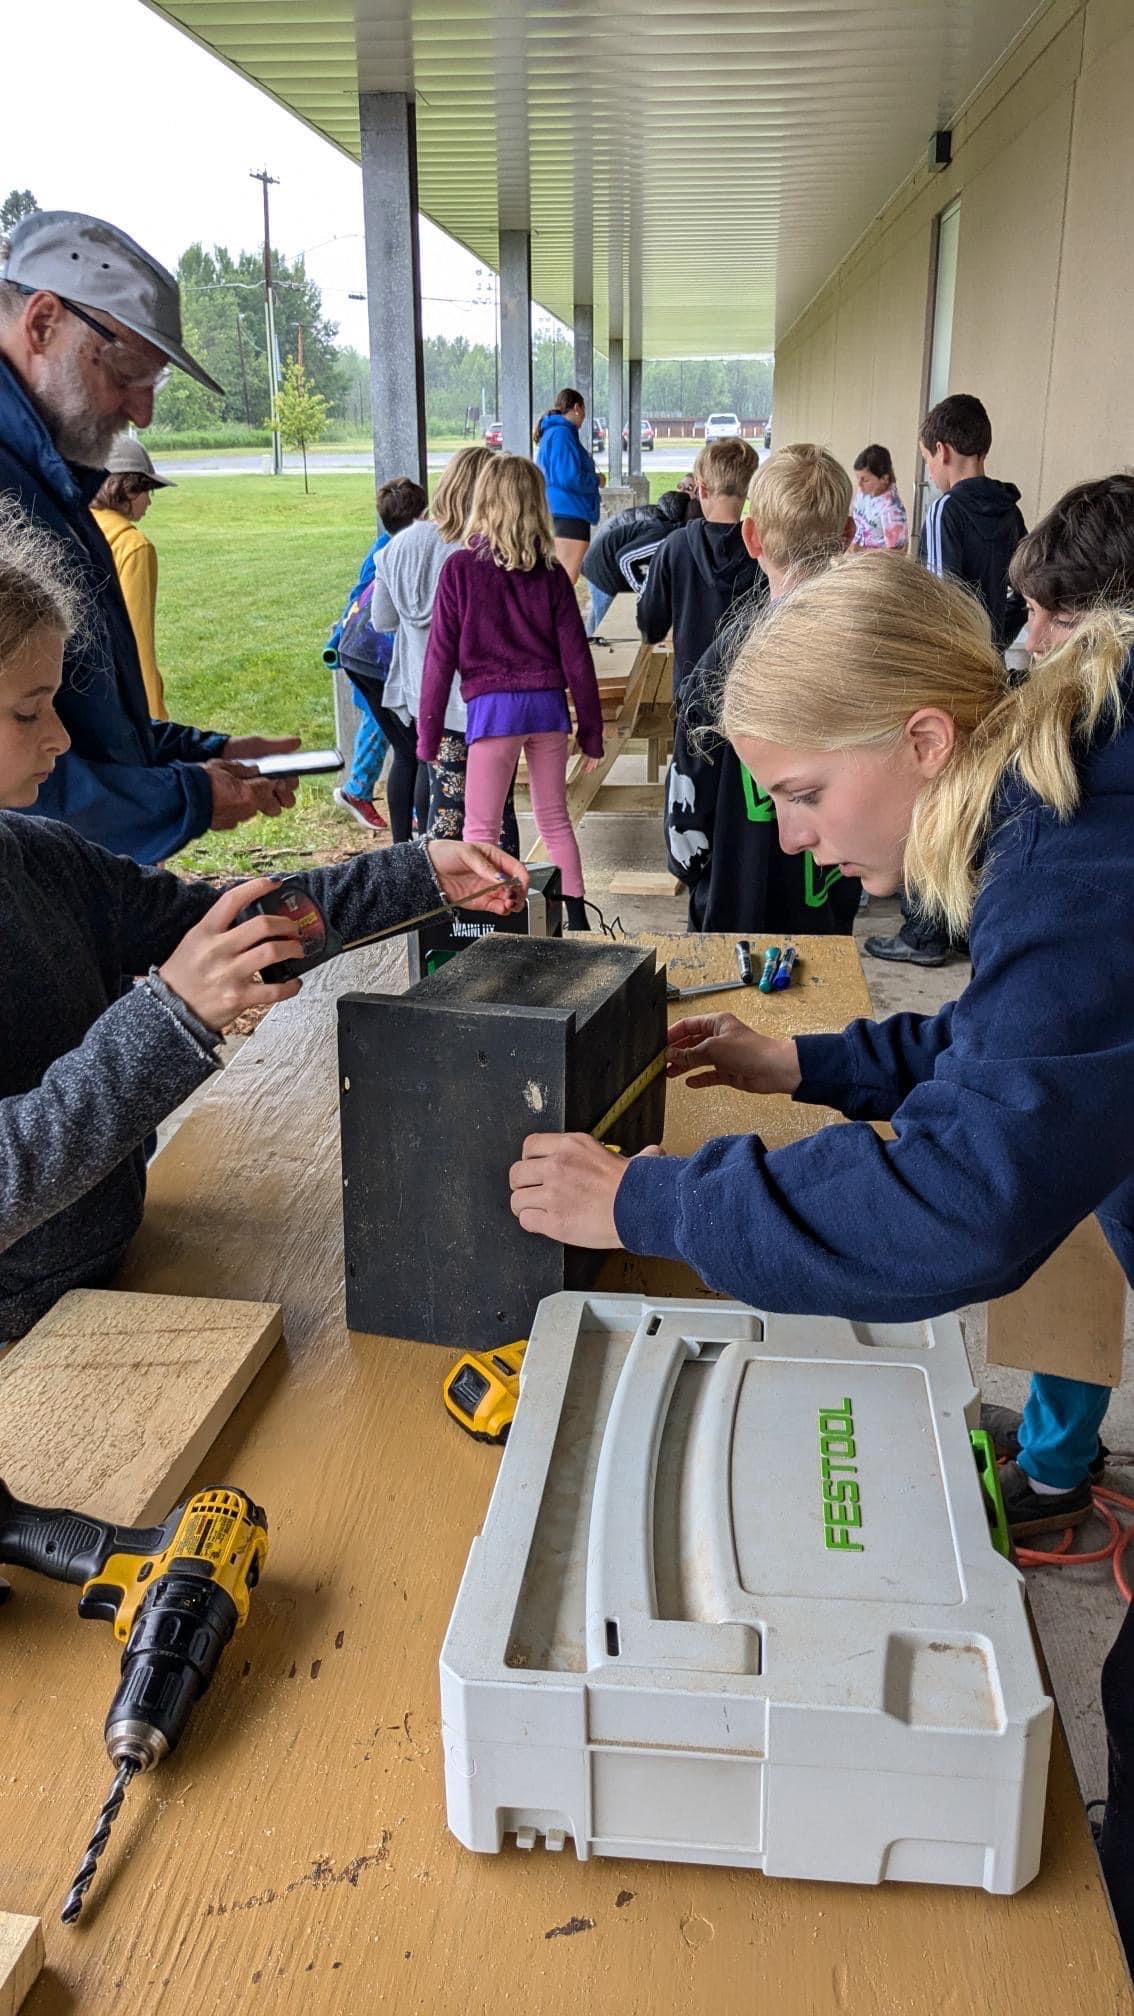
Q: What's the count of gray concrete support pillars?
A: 5